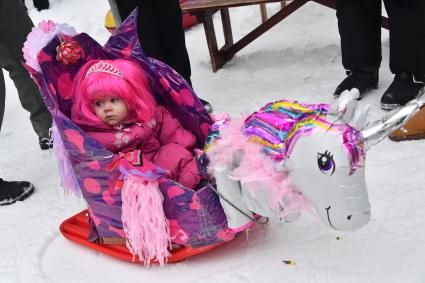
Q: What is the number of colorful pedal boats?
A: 0